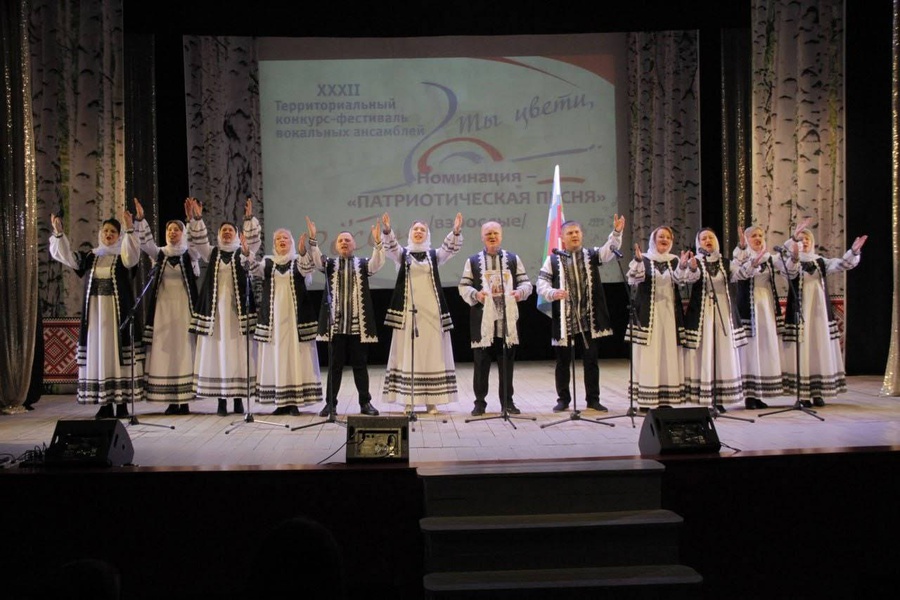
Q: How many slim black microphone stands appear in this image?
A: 9